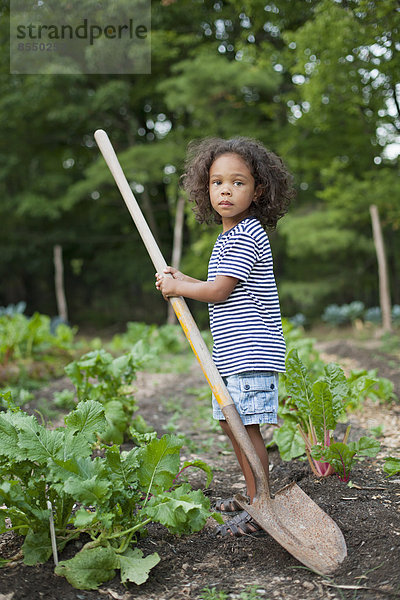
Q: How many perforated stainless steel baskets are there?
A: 0